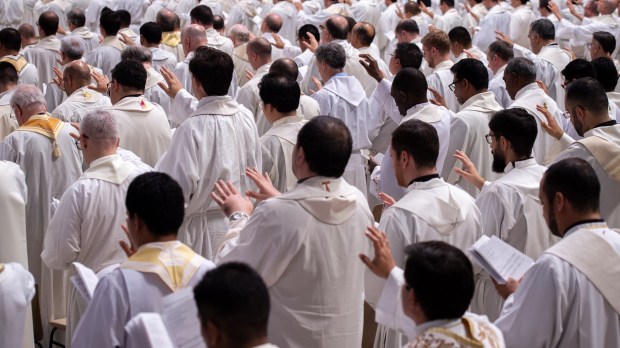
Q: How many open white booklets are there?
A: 3